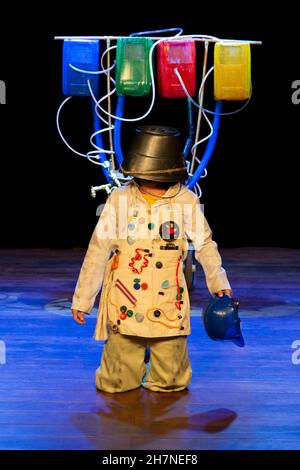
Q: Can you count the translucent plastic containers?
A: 4